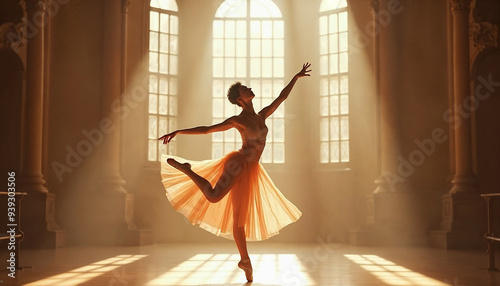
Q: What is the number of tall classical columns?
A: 4